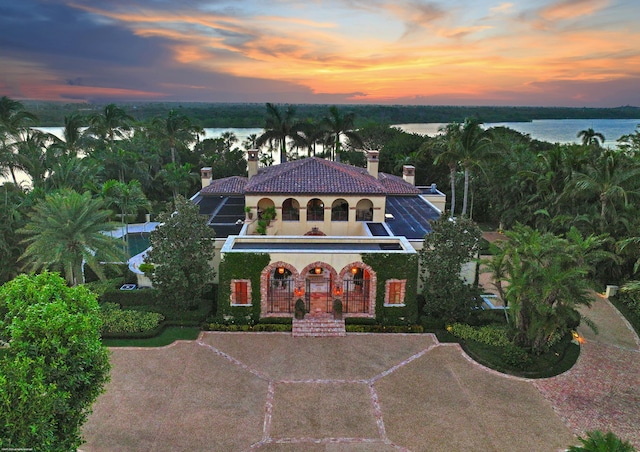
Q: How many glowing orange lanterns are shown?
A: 5